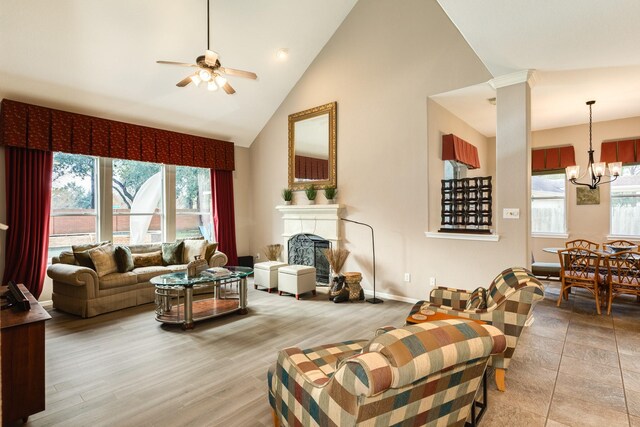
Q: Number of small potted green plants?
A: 3